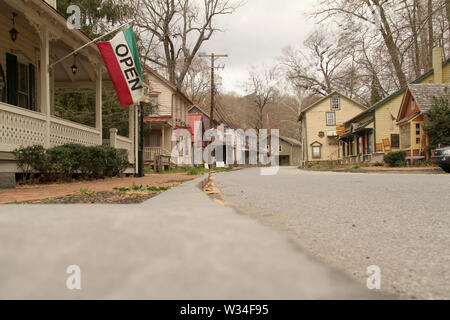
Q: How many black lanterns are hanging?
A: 2